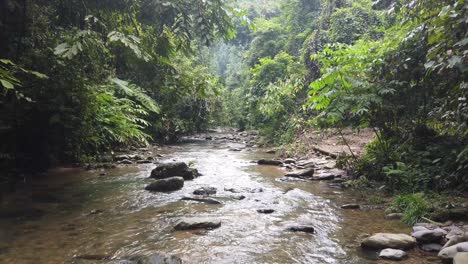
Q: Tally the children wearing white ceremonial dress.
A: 0